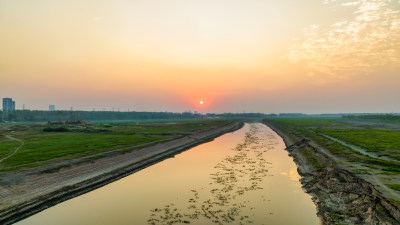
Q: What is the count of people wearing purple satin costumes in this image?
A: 0